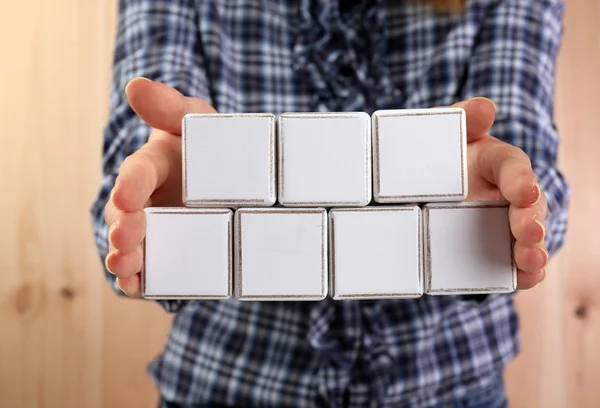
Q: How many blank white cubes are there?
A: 7